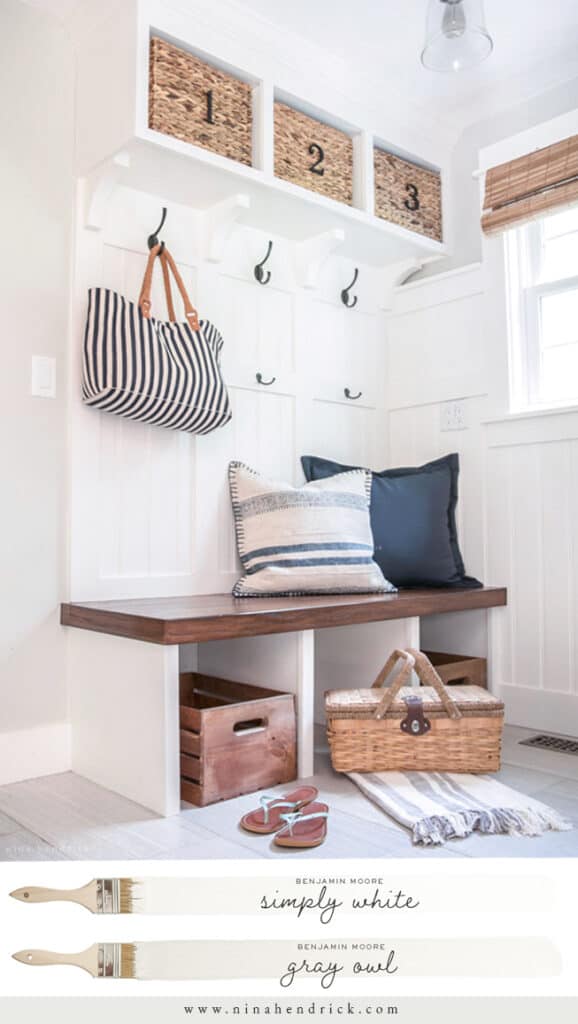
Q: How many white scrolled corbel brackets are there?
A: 4